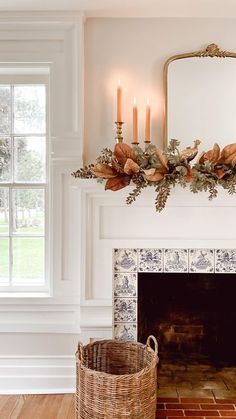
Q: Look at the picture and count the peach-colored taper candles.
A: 3